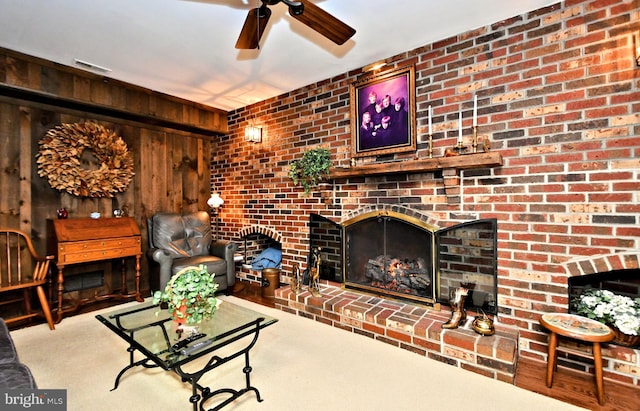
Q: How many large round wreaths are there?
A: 1